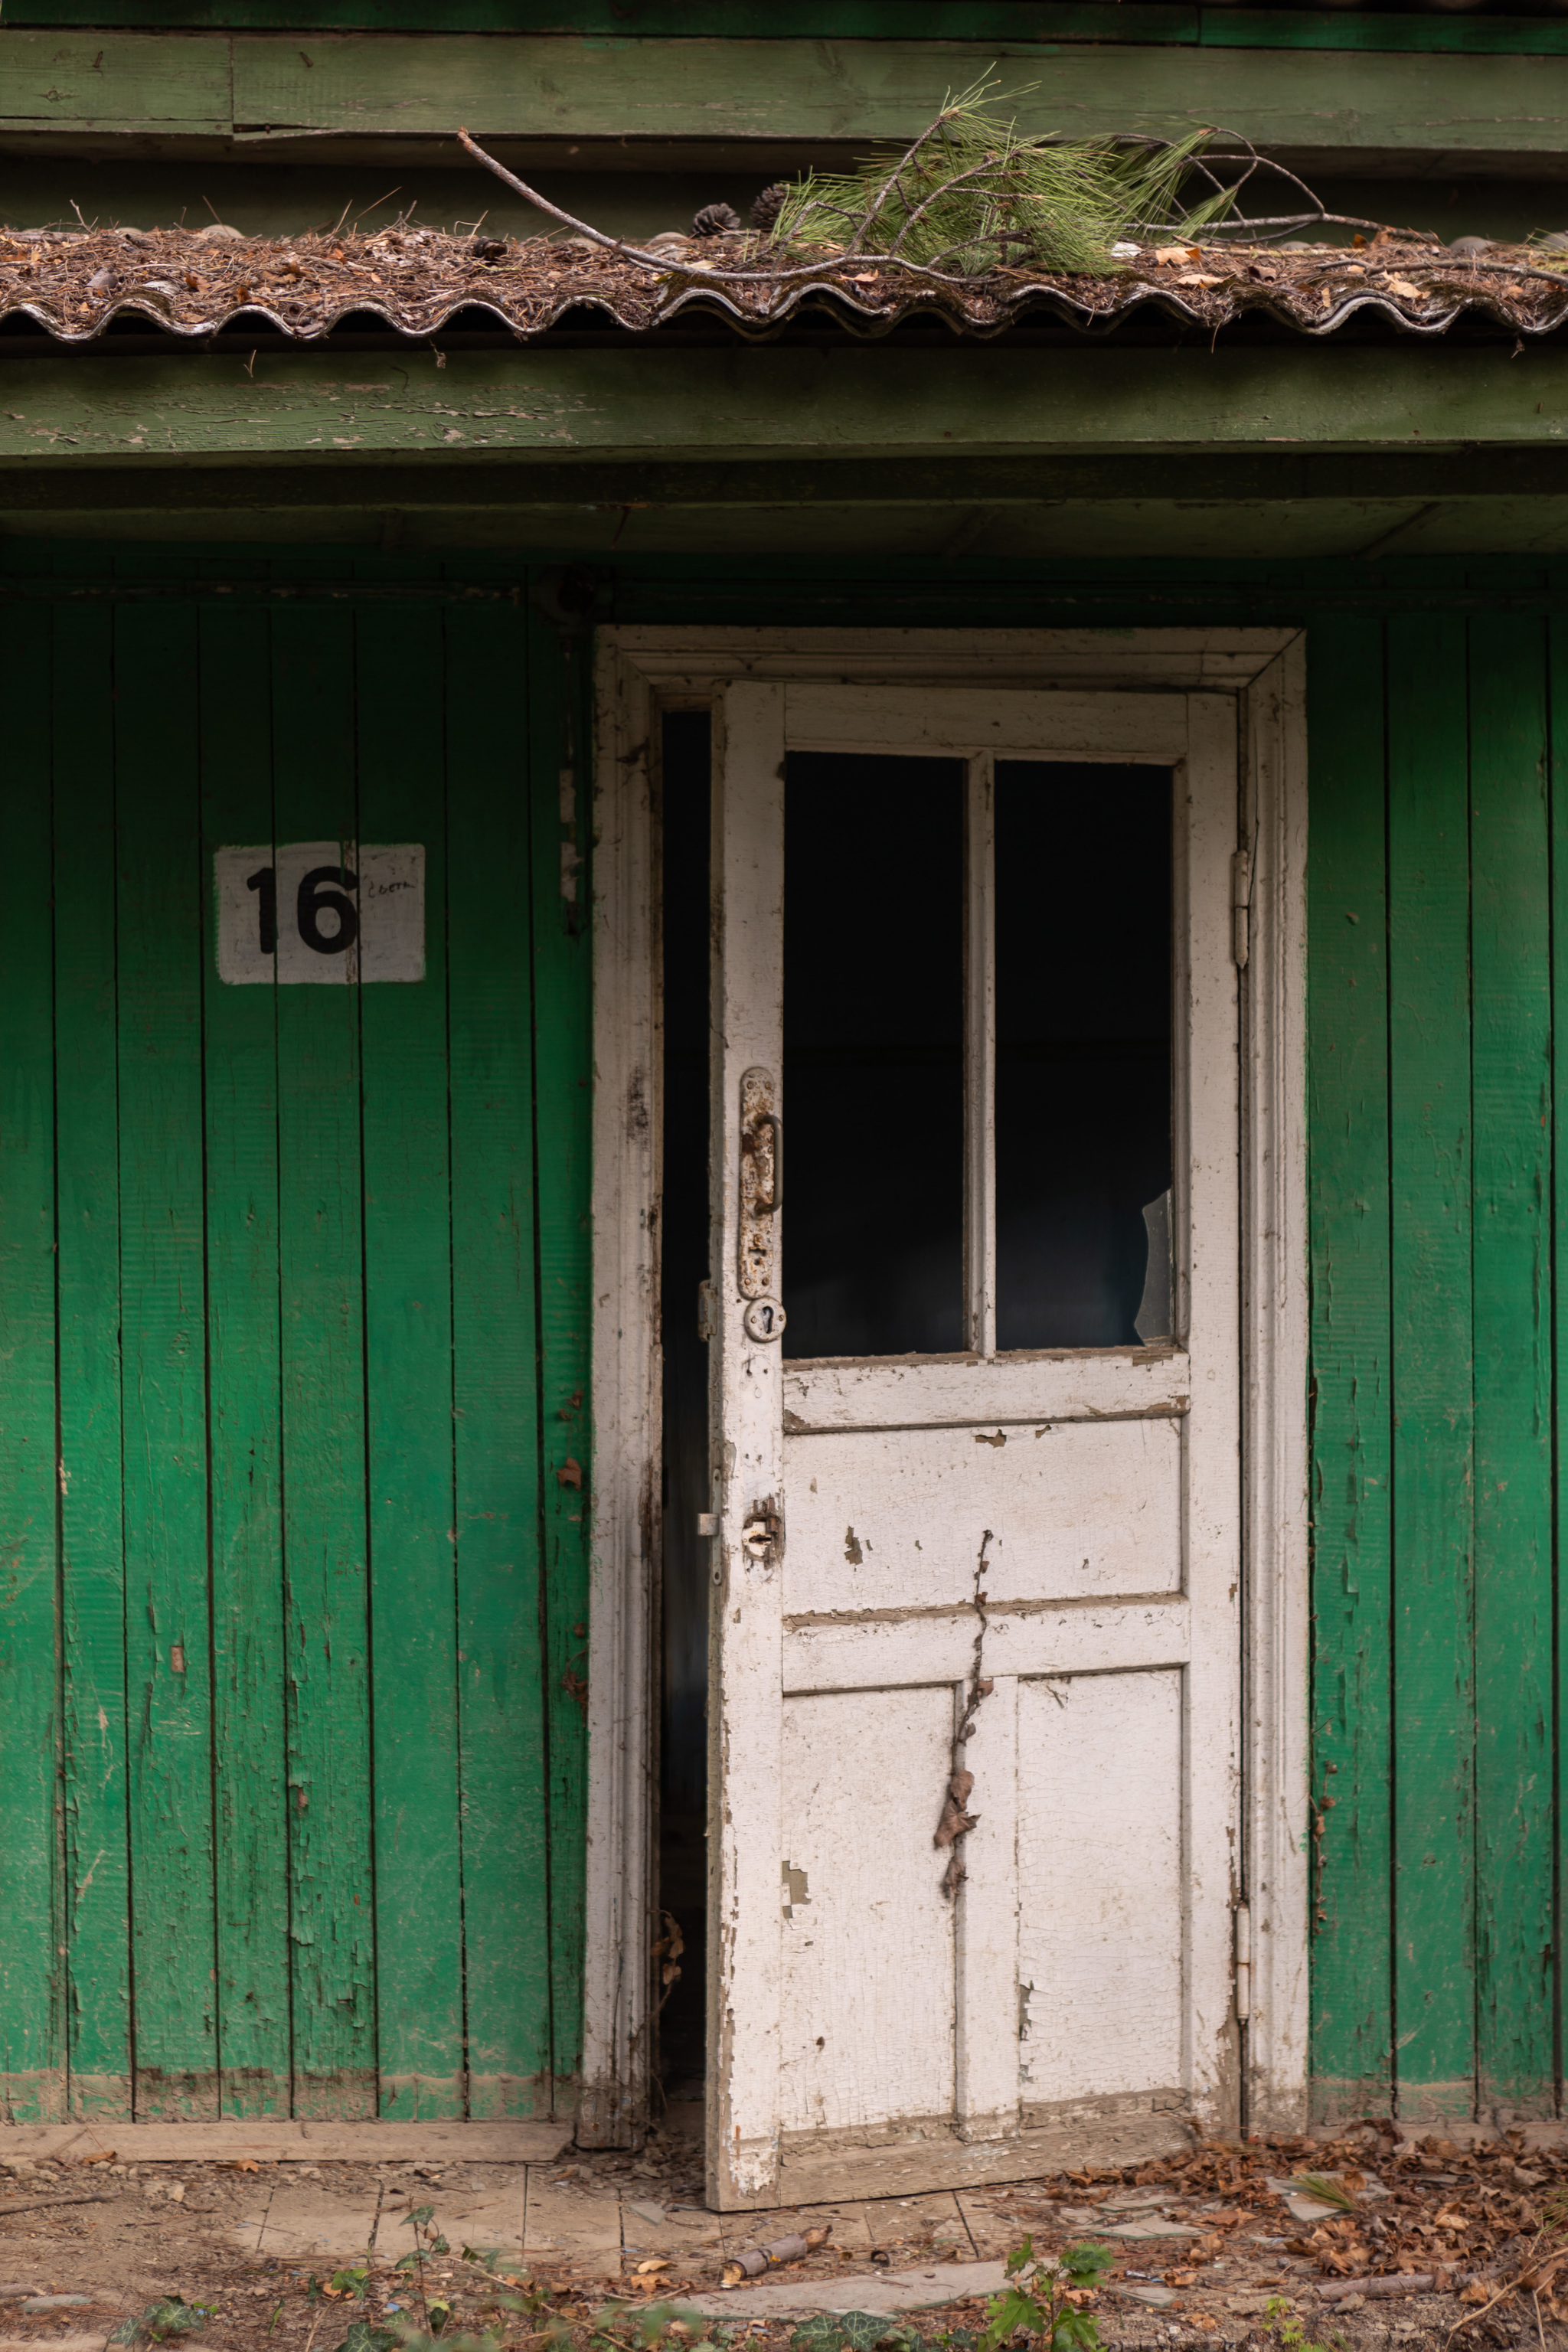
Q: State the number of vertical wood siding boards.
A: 12